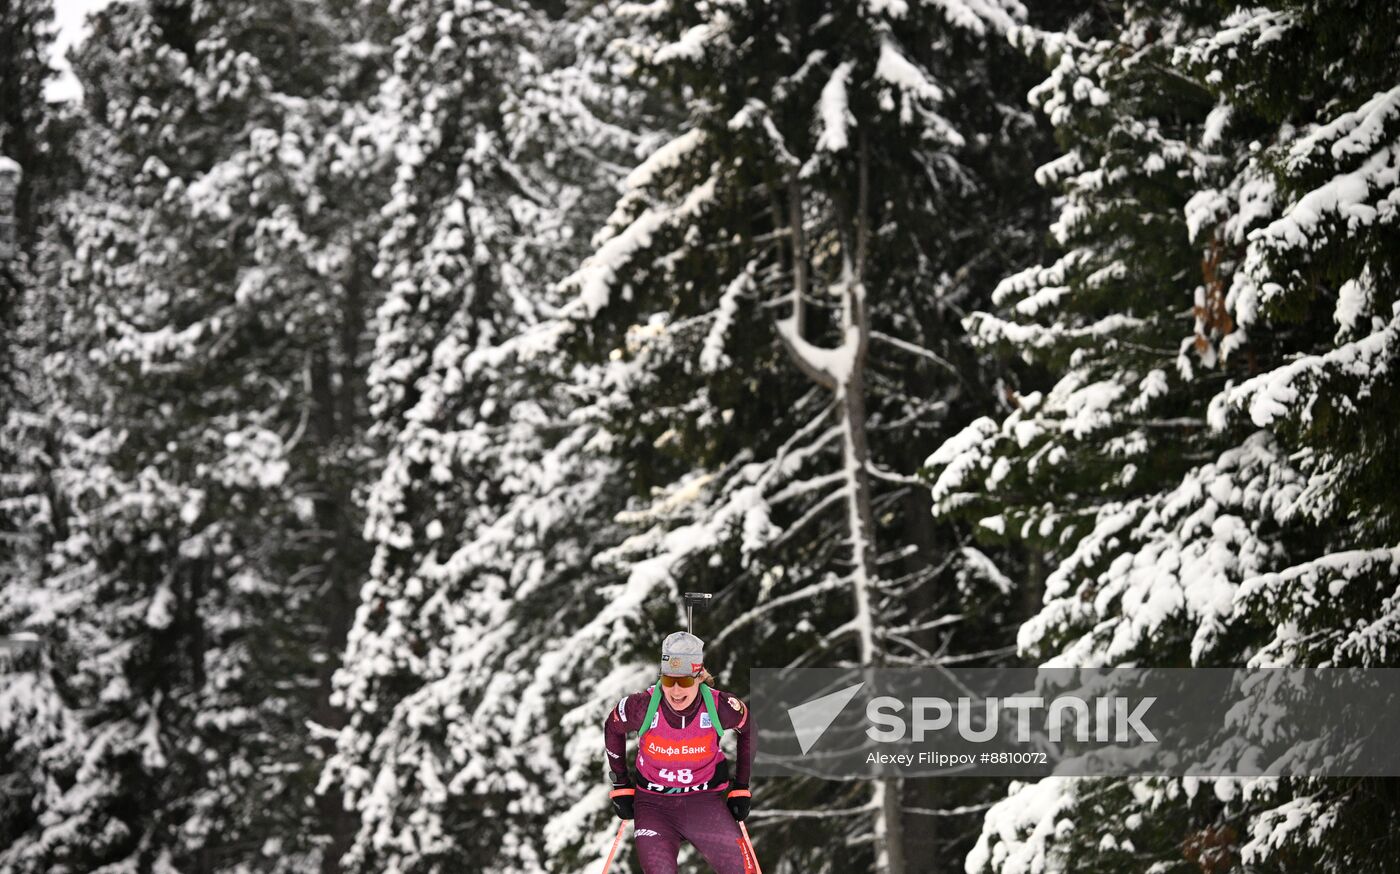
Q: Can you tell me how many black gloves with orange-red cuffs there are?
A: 2